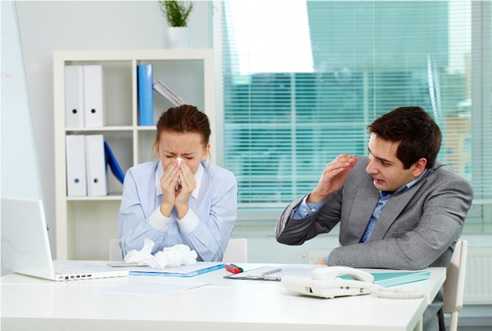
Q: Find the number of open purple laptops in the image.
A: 0